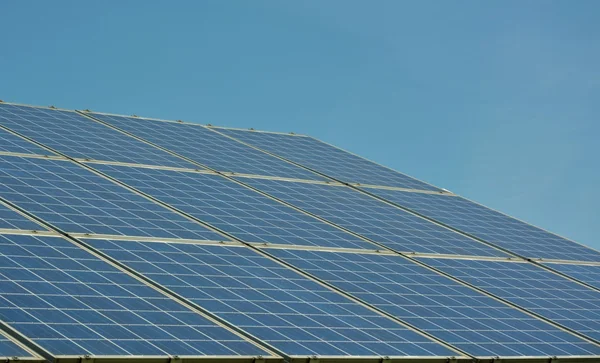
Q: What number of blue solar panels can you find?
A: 15